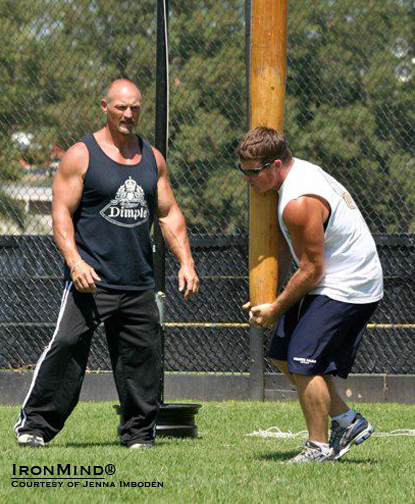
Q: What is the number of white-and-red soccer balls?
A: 0